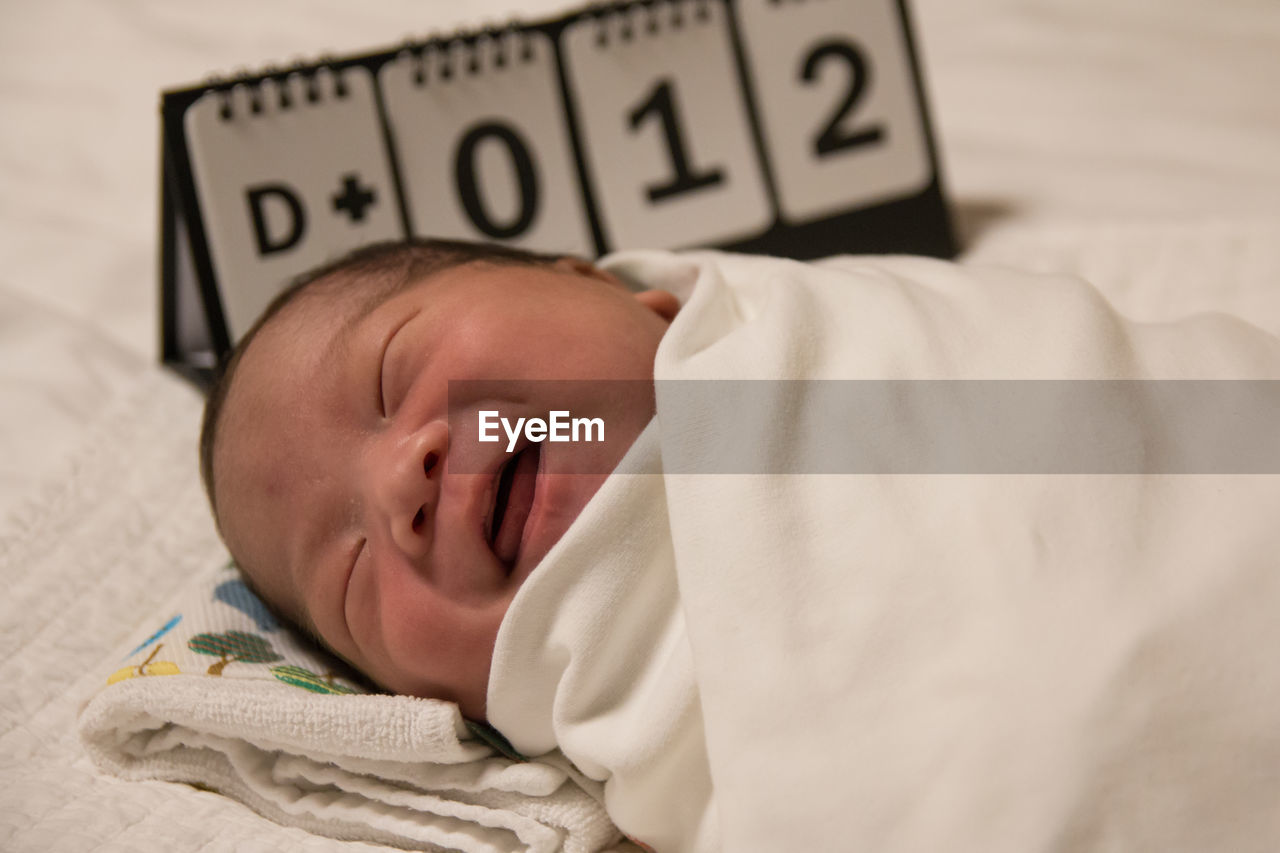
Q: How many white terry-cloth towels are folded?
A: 1